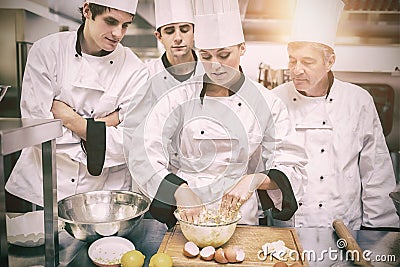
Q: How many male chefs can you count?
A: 3